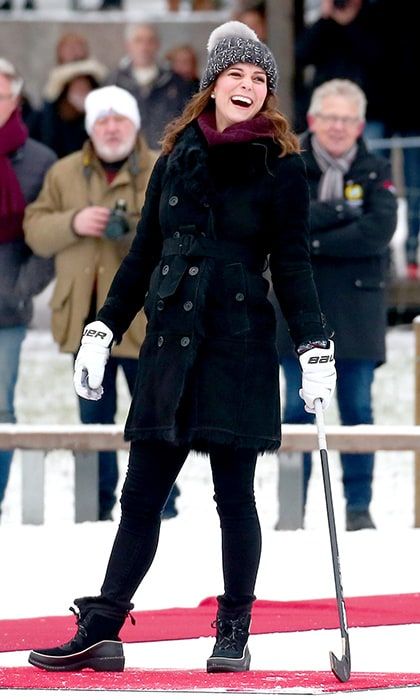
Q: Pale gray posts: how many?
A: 3